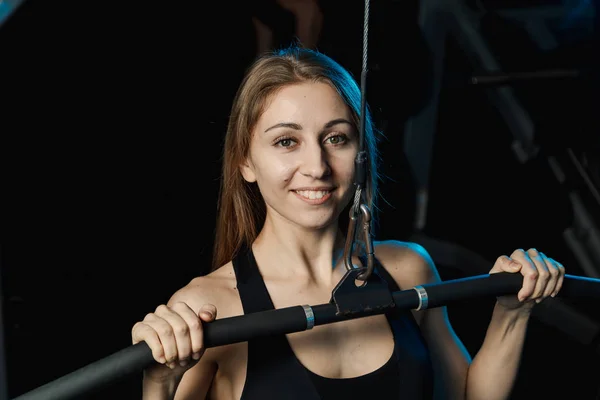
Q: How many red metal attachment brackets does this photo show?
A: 0